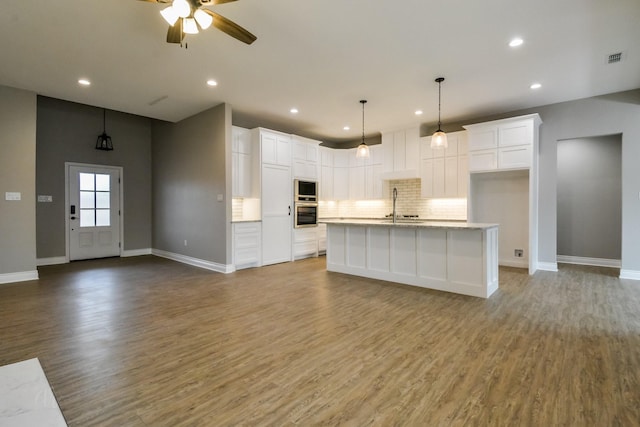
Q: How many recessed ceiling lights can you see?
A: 7